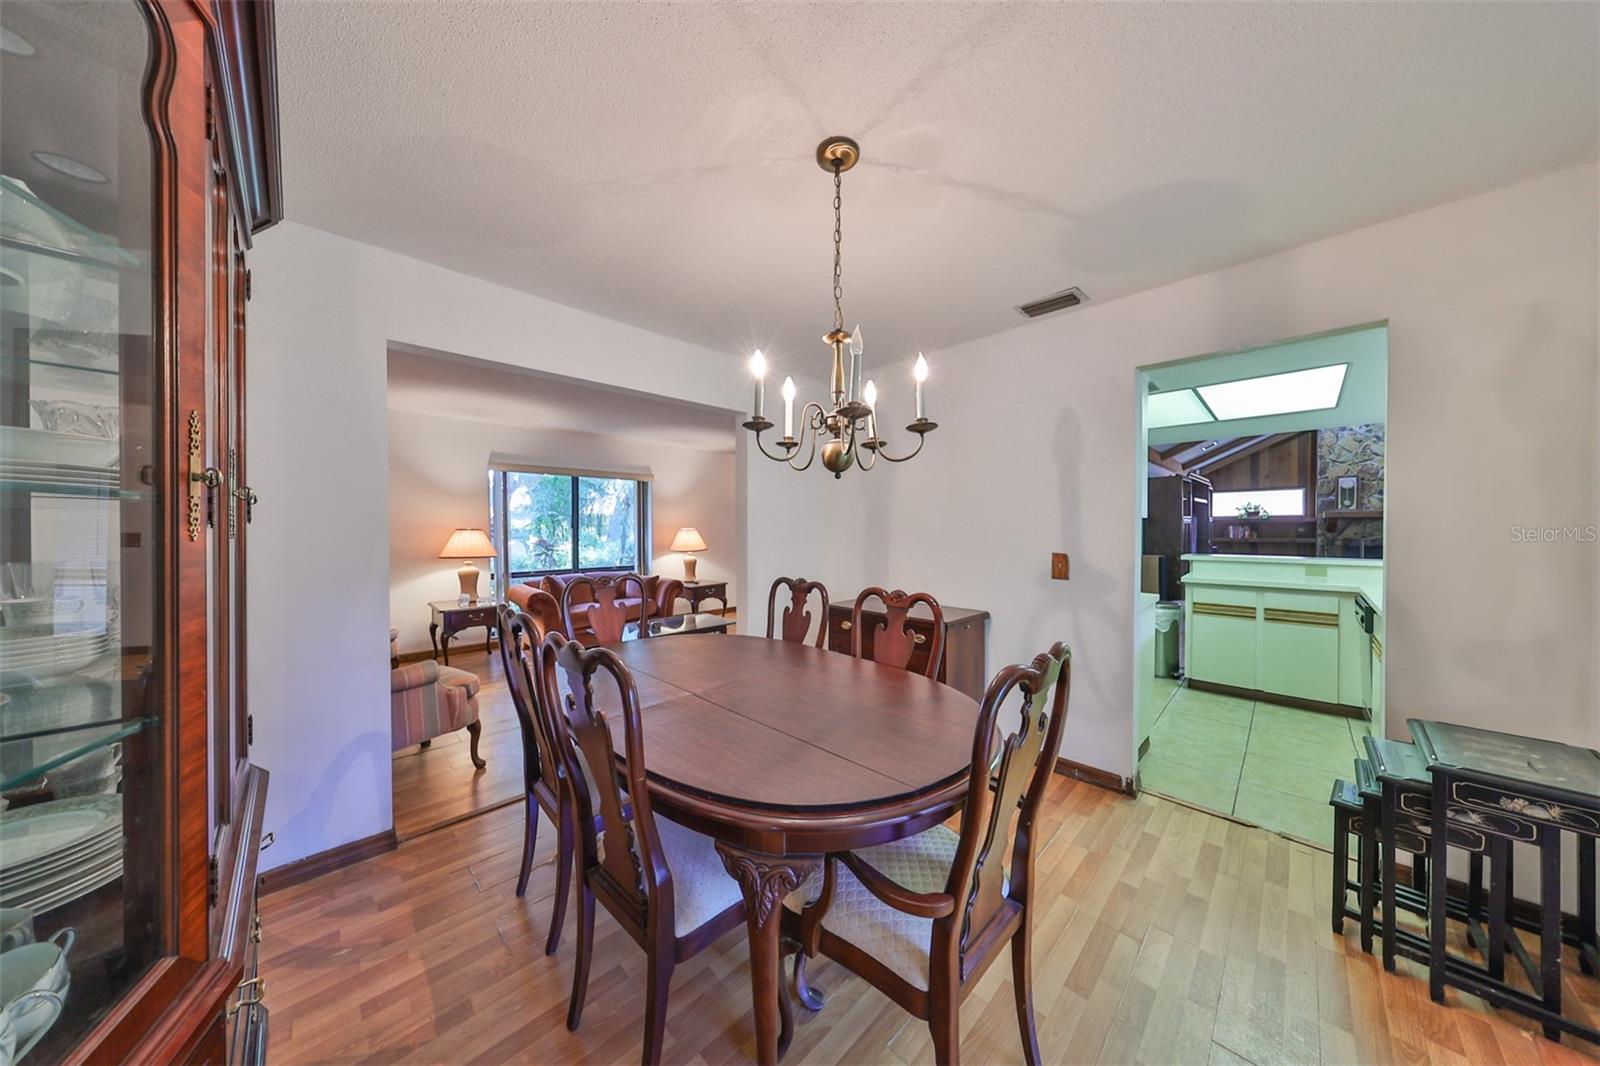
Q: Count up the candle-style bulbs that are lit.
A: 4